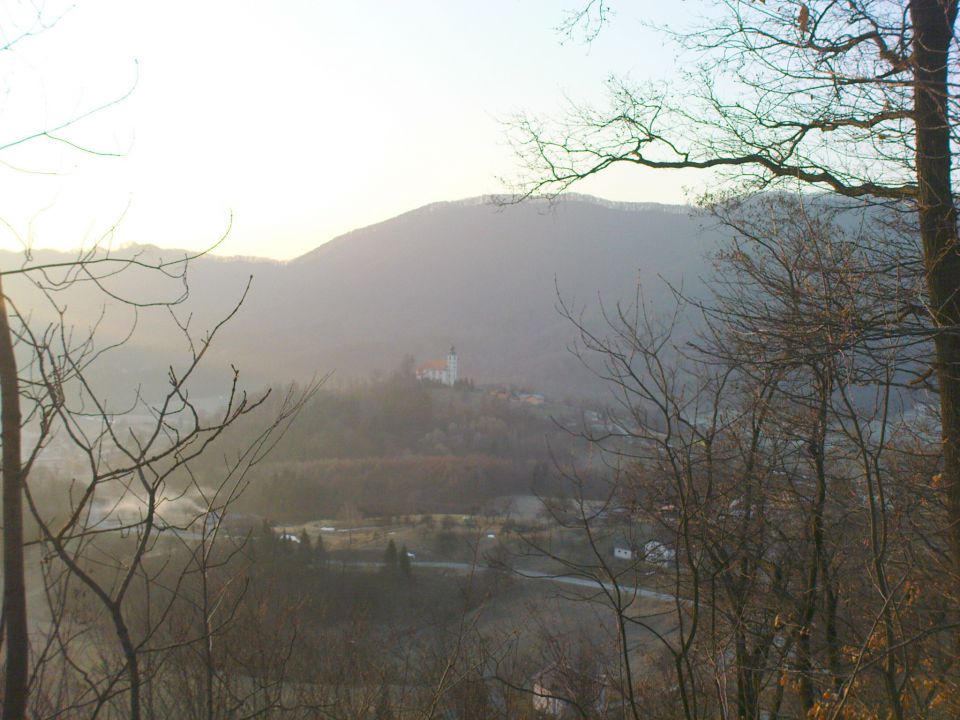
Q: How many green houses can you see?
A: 0